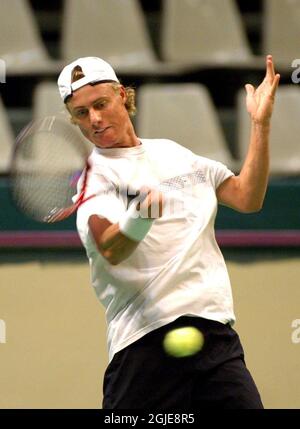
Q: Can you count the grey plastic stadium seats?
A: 8